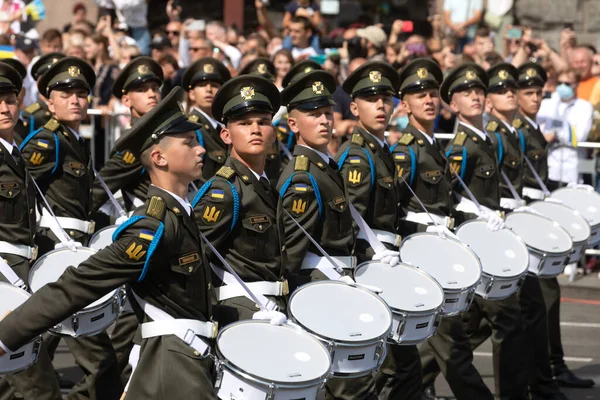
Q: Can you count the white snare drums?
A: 11